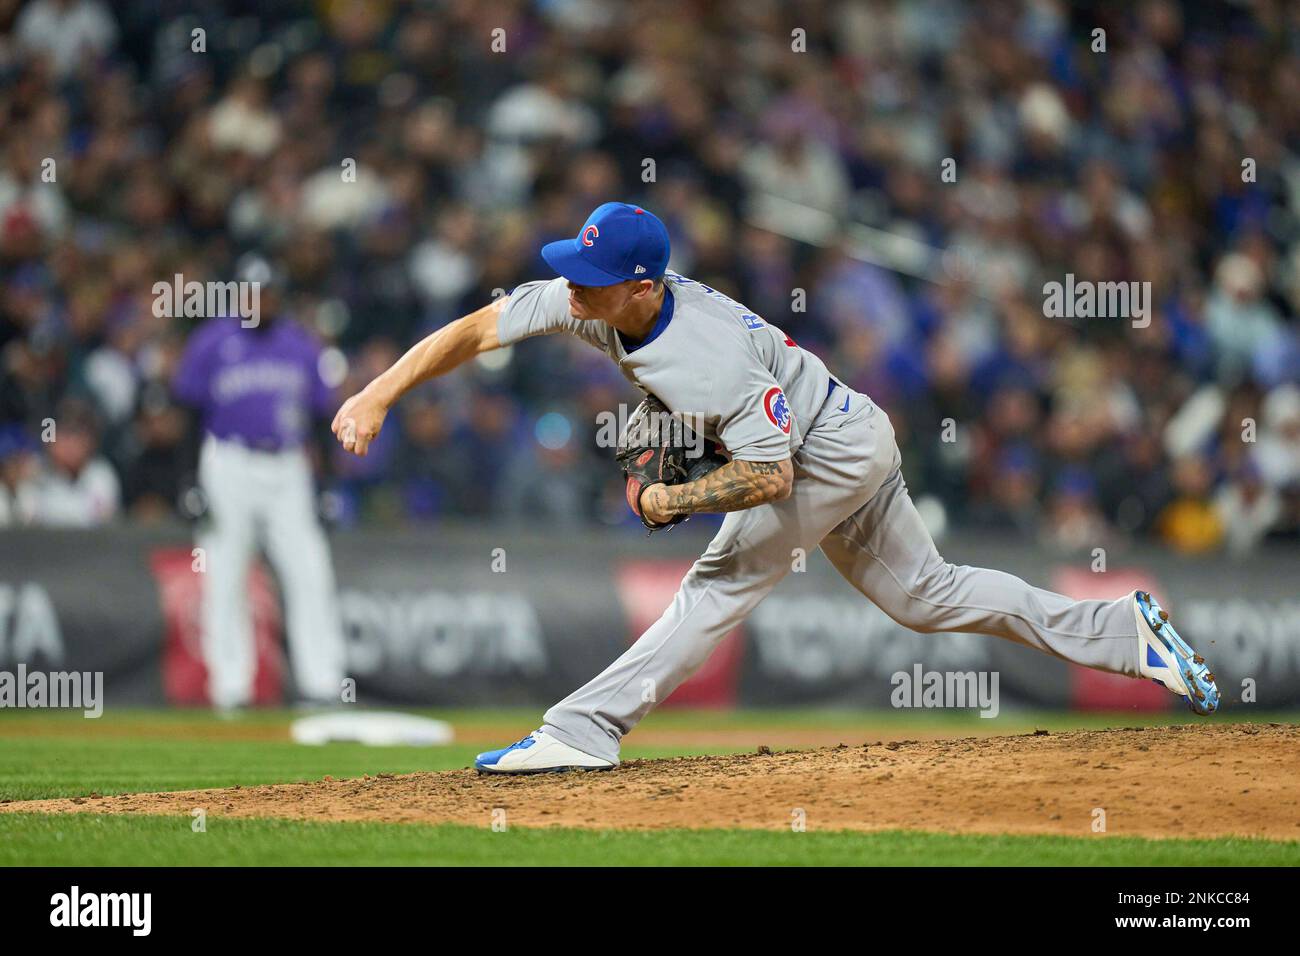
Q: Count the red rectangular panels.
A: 3